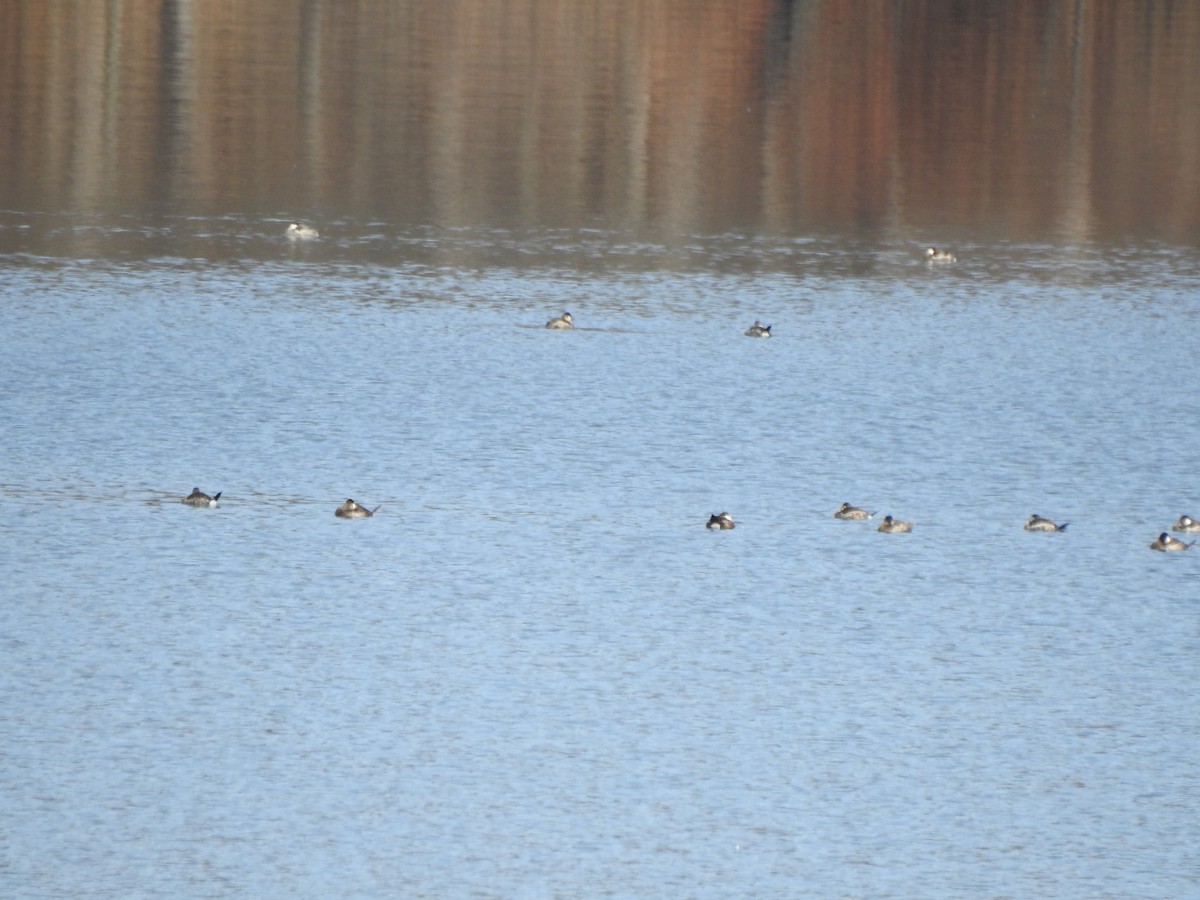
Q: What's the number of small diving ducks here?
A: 12